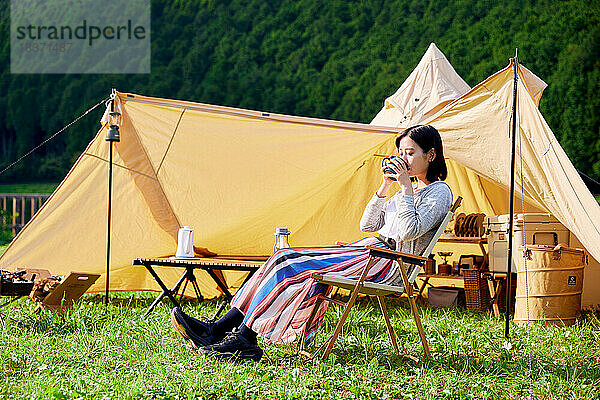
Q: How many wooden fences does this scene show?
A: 1